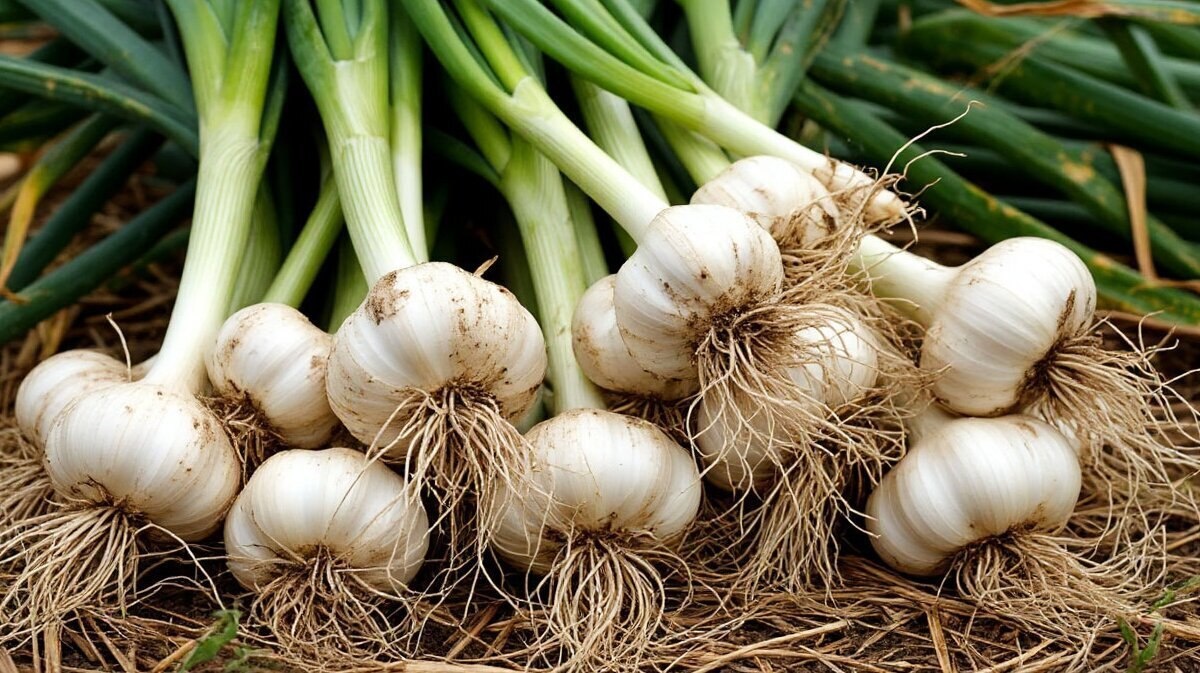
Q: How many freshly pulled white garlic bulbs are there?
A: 12